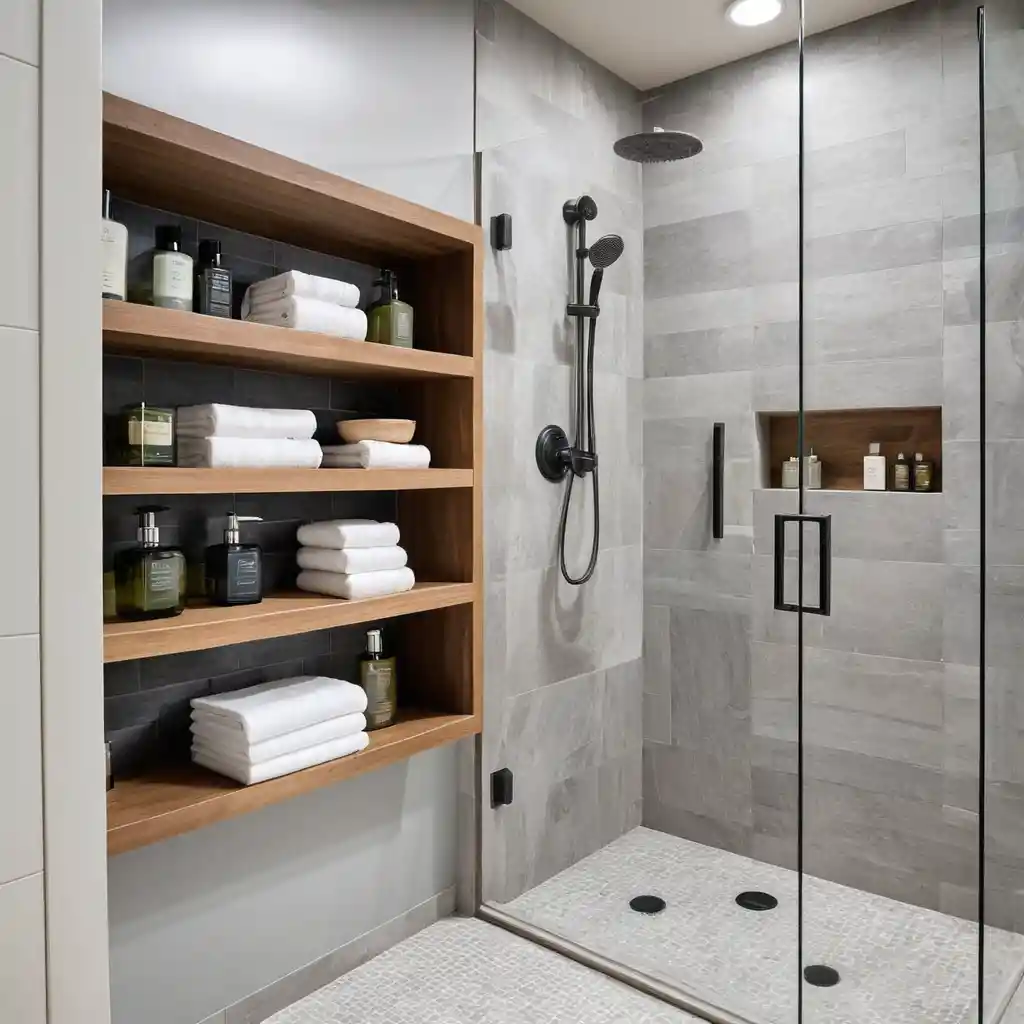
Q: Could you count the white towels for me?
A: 11